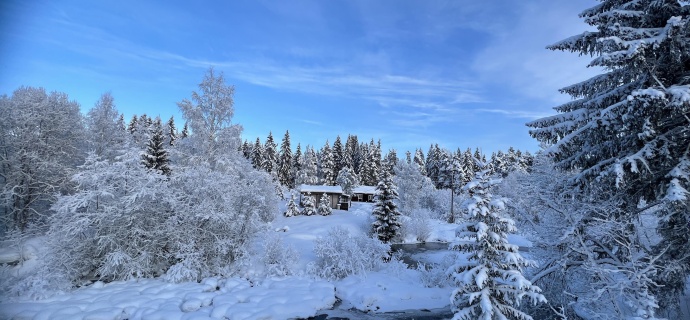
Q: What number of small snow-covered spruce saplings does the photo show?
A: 3